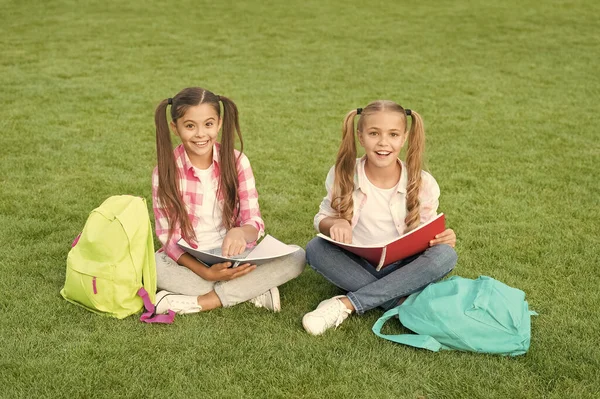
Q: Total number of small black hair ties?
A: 4